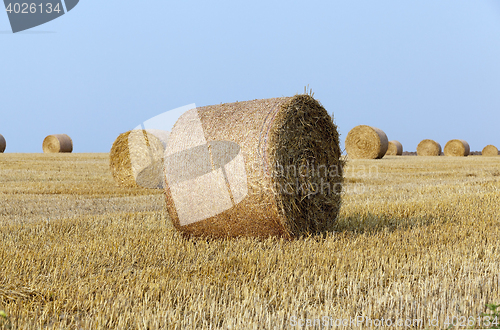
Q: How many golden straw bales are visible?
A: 9